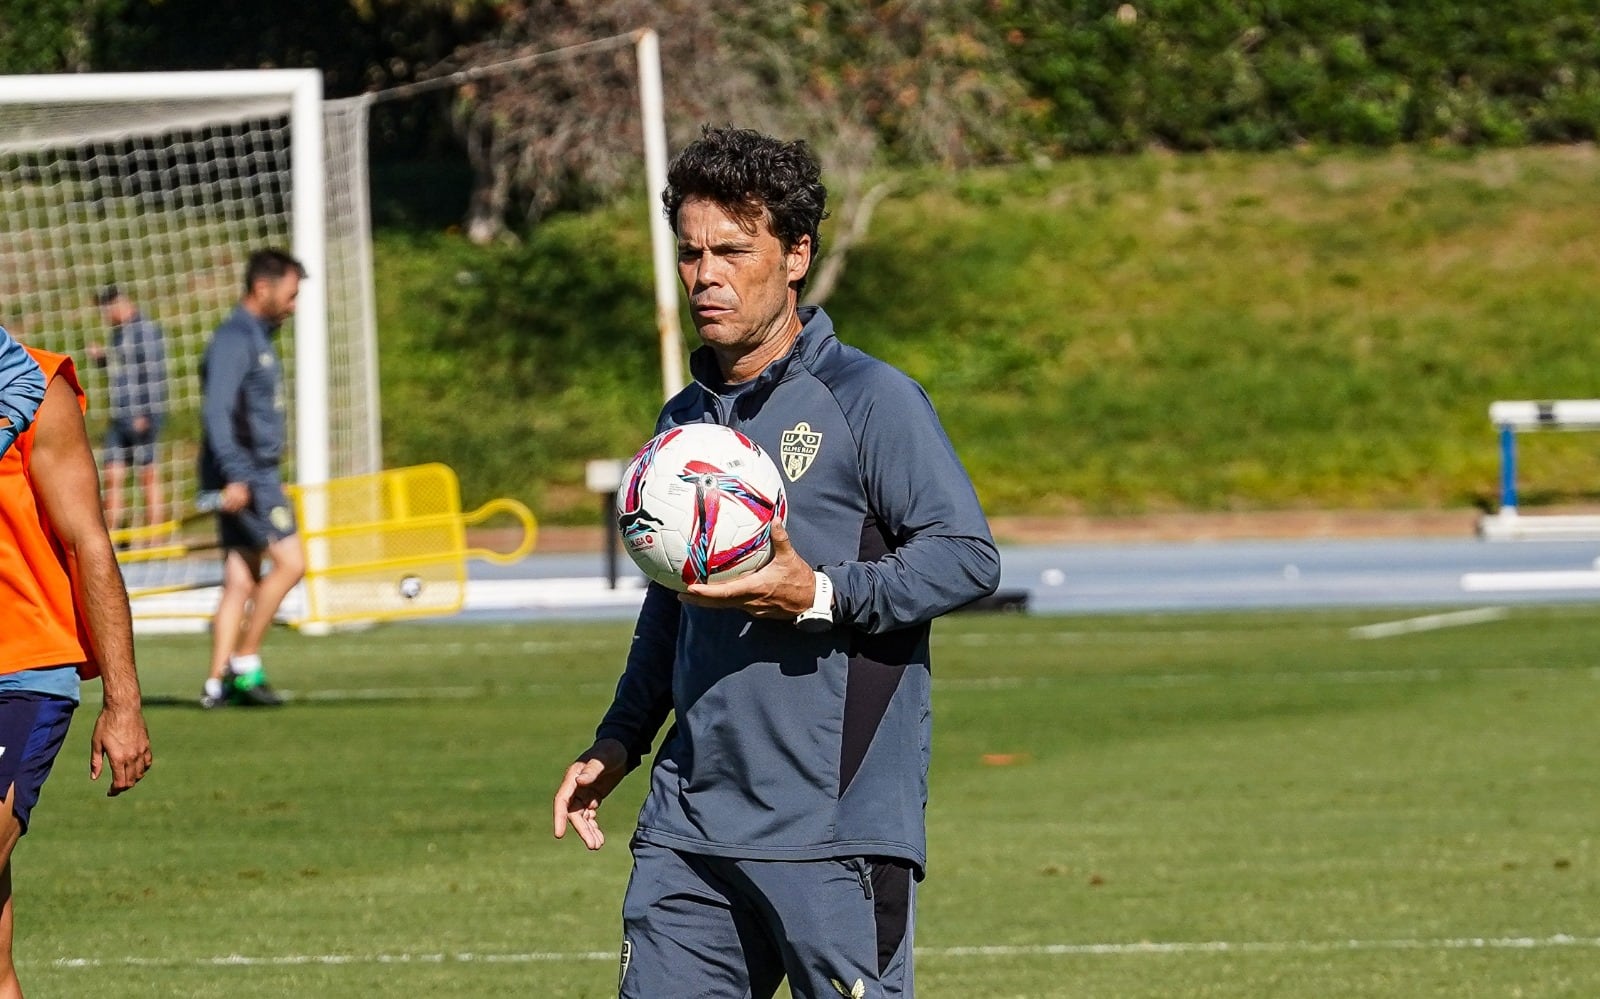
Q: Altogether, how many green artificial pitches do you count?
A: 1